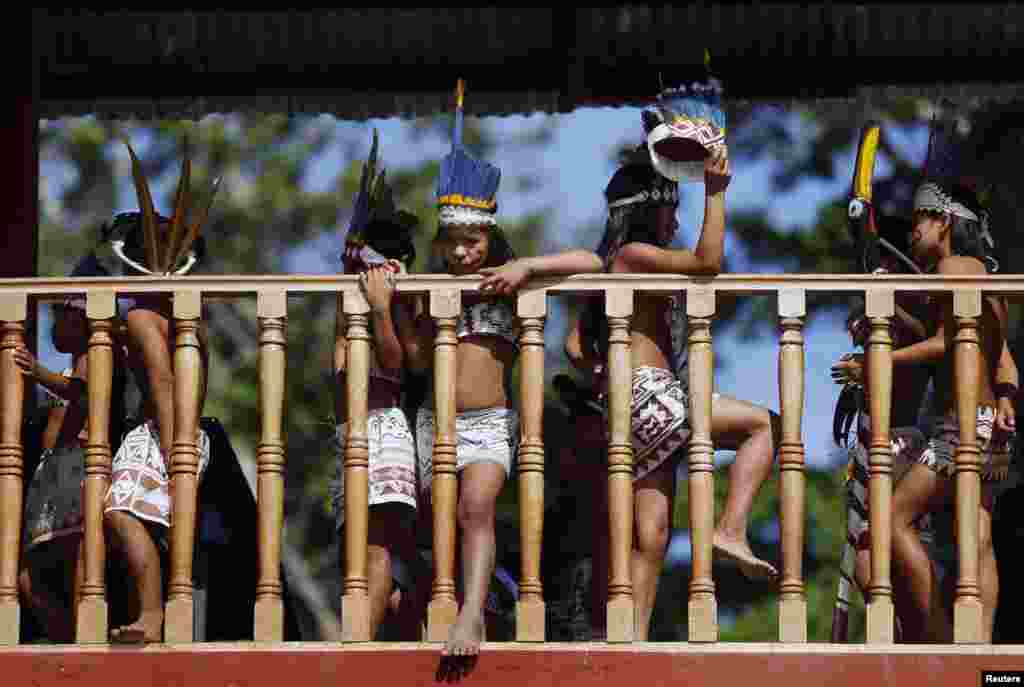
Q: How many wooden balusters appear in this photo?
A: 12